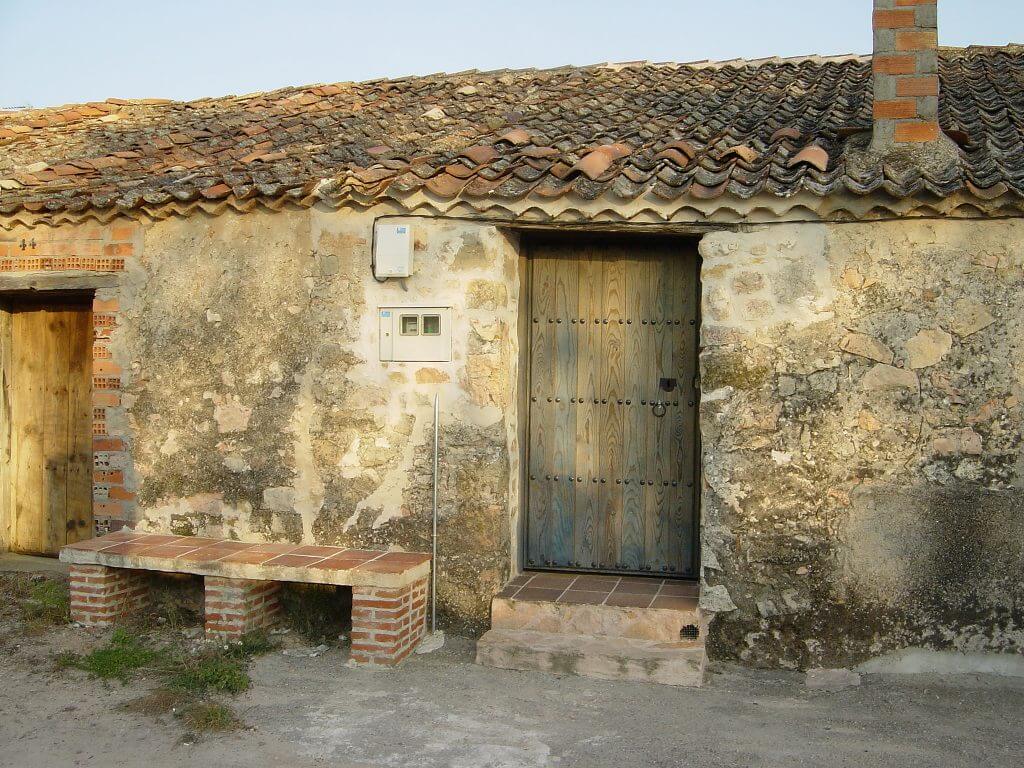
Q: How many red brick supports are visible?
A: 3